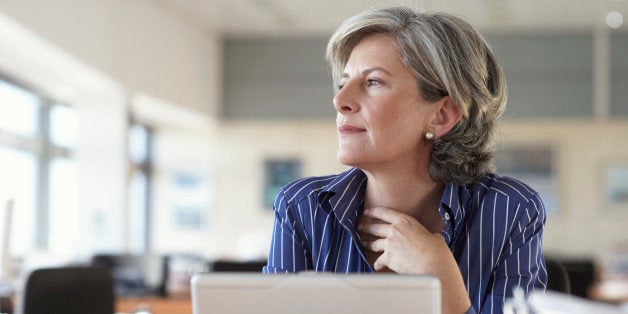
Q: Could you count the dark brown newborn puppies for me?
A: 0